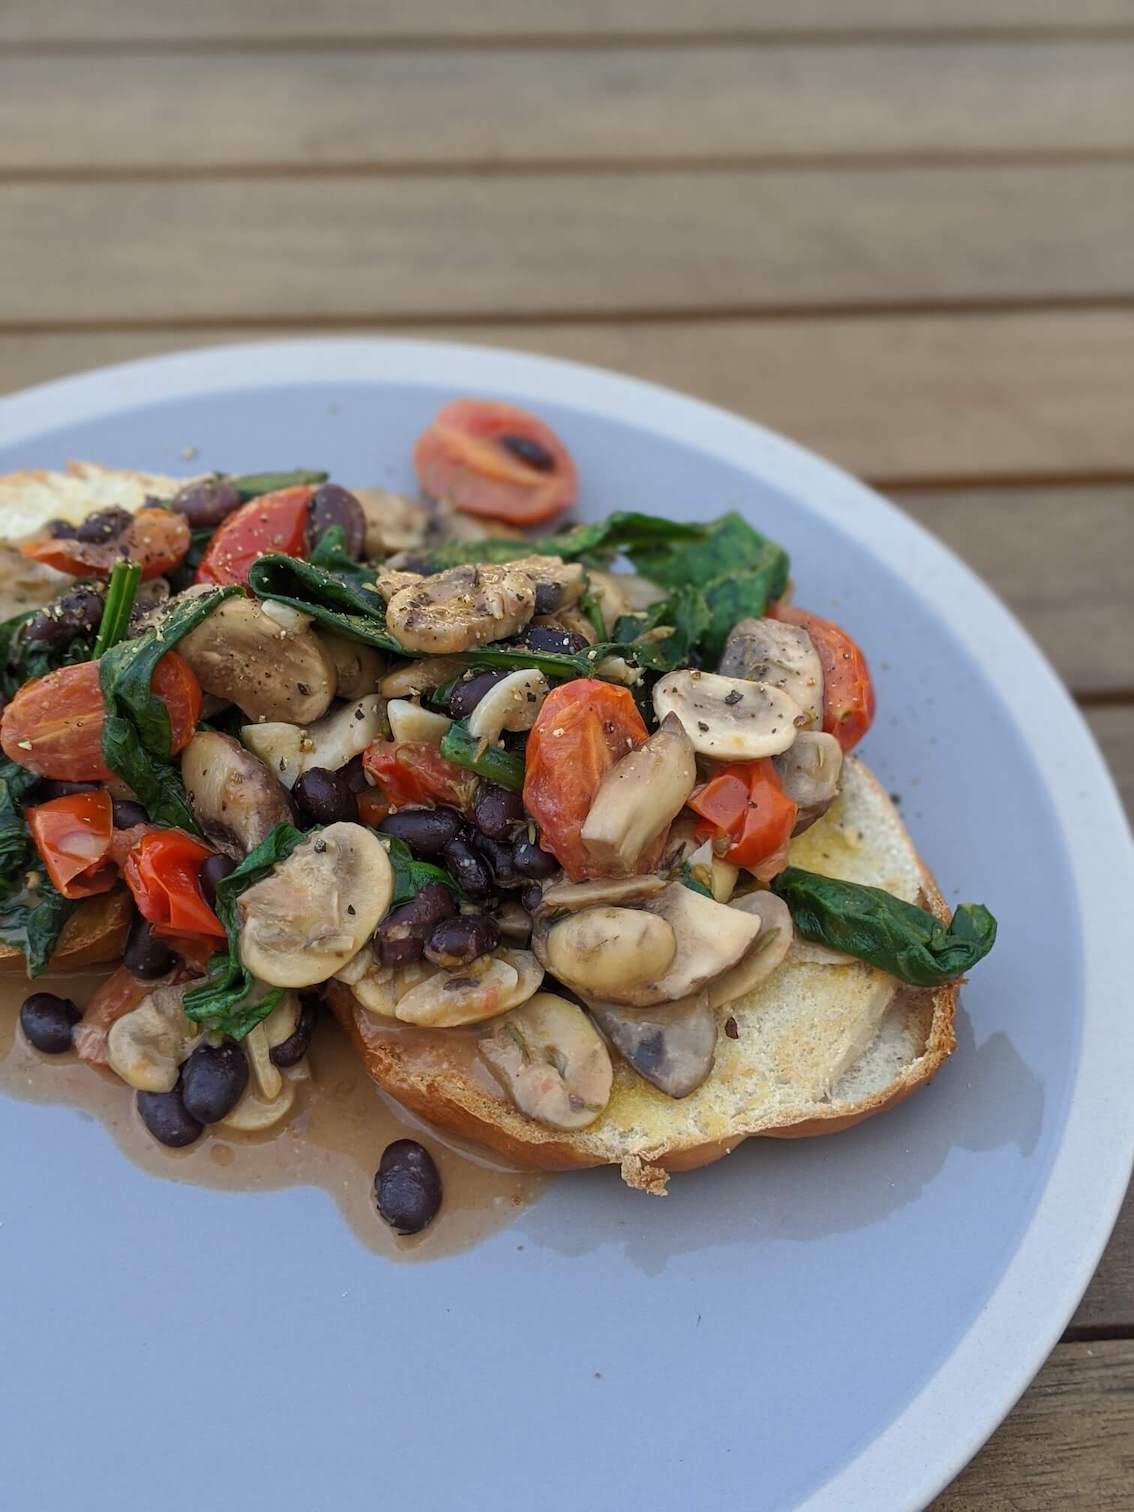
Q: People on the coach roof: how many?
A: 0